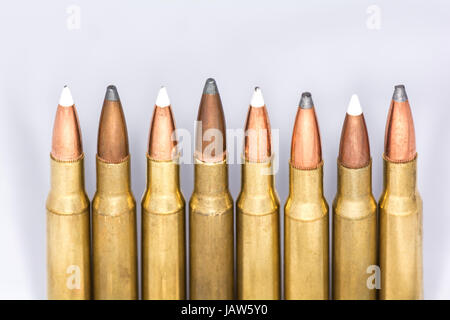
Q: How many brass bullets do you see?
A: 8